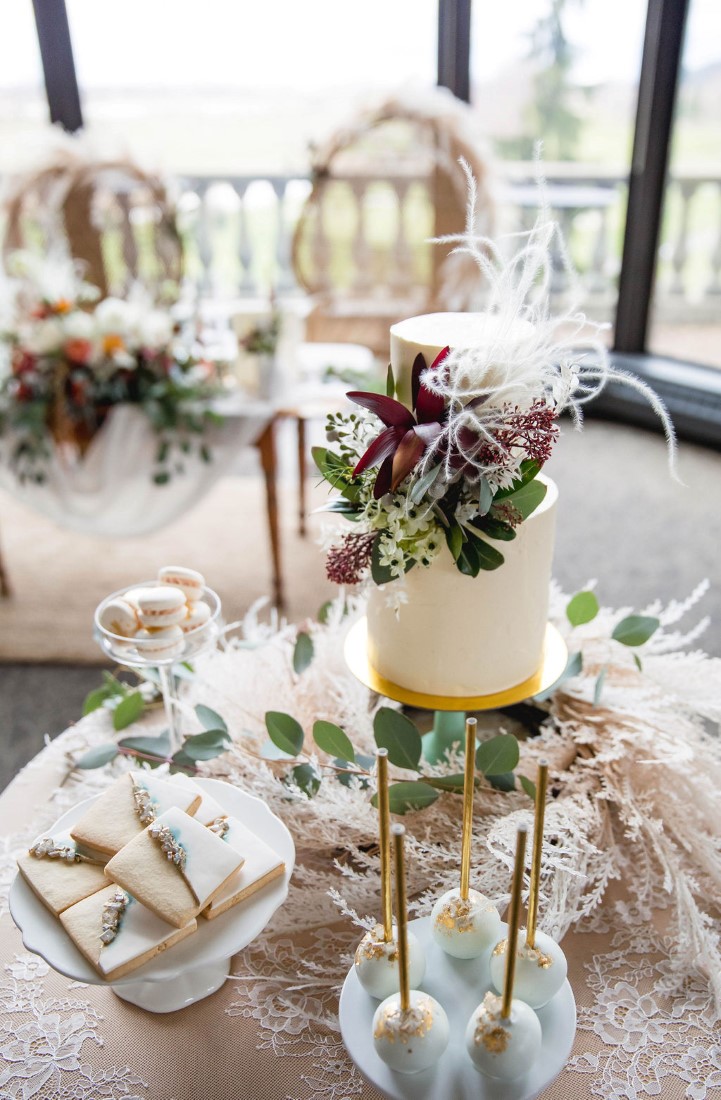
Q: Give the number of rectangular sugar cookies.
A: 6